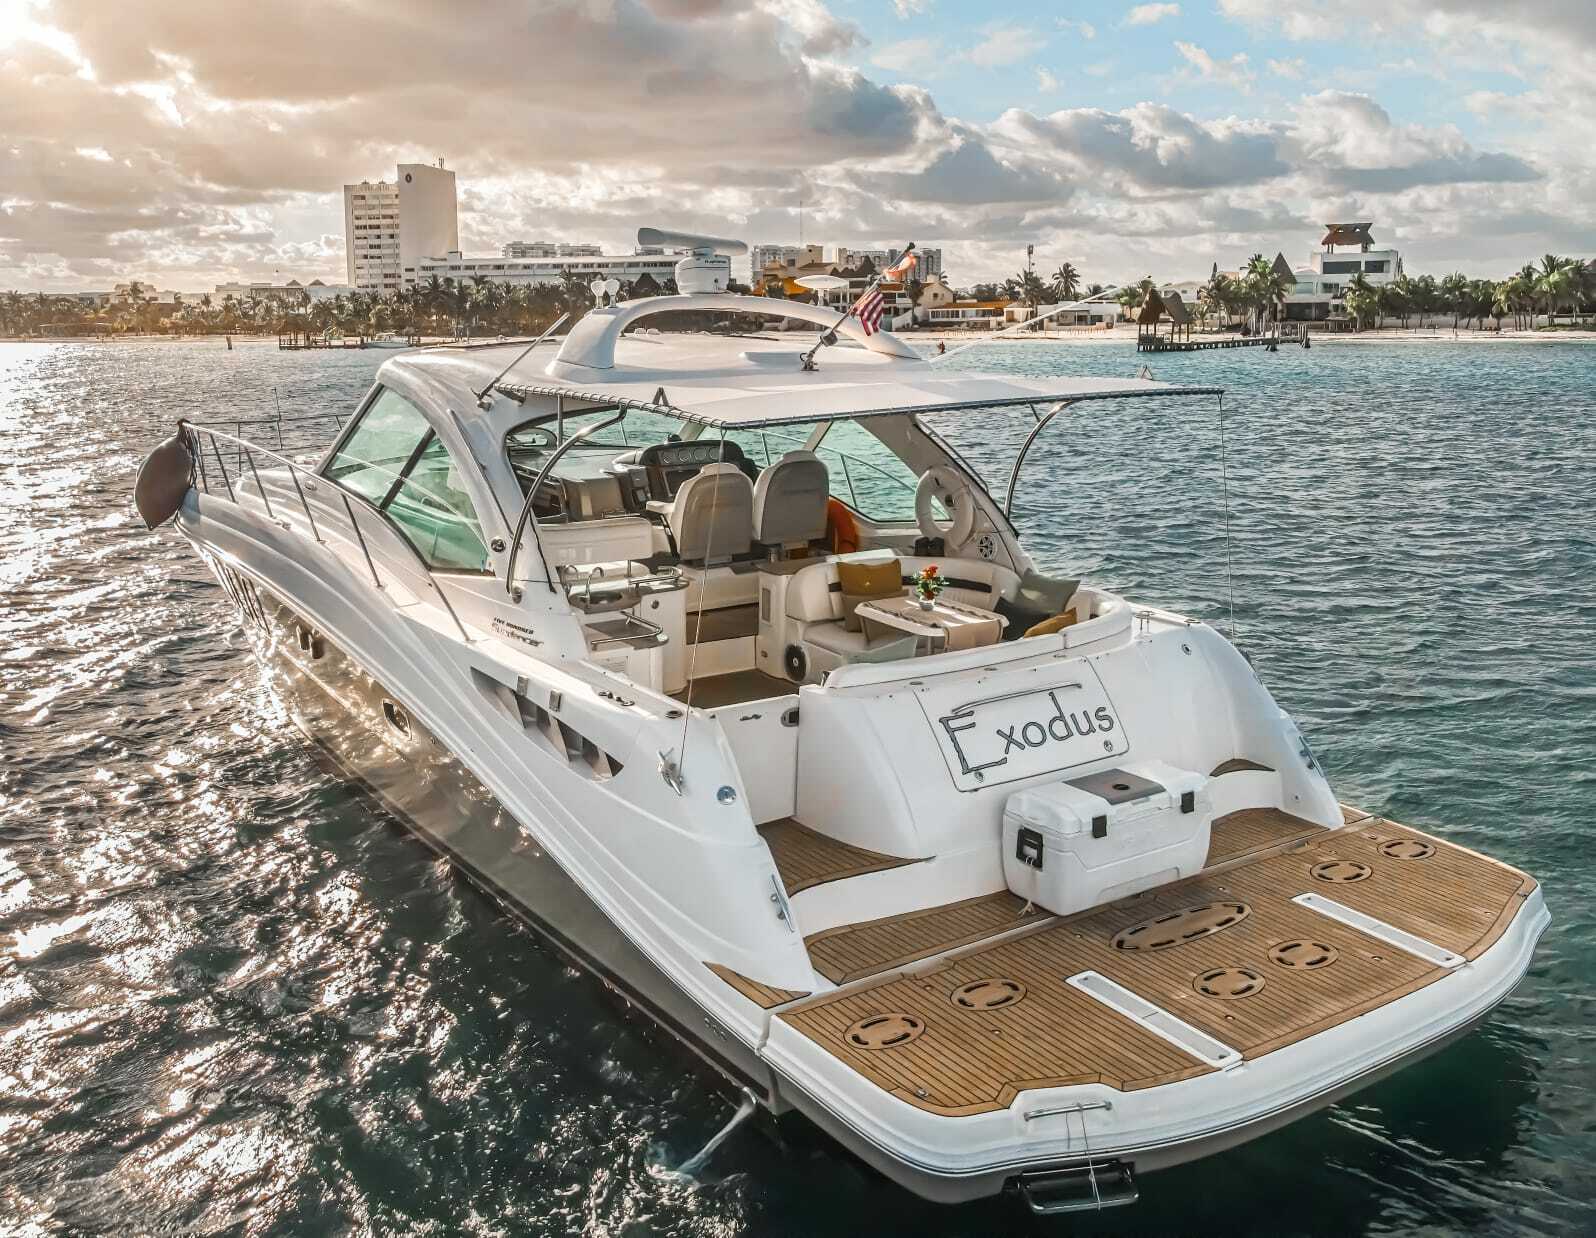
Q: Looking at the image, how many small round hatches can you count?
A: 6